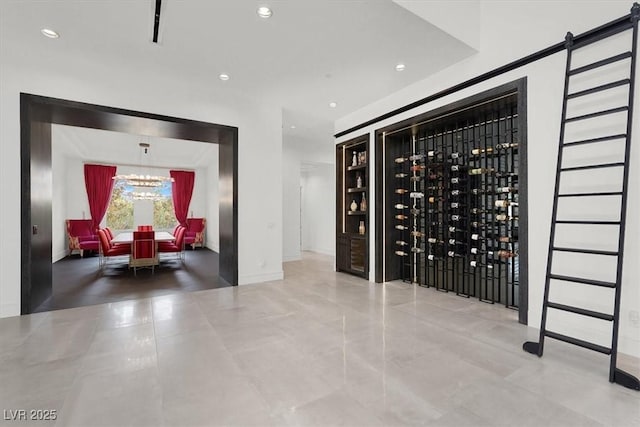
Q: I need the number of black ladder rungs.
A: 11